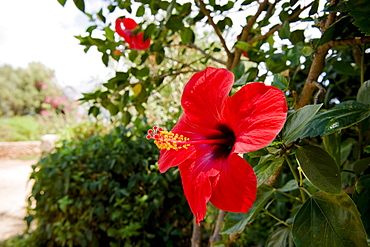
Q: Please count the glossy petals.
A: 5